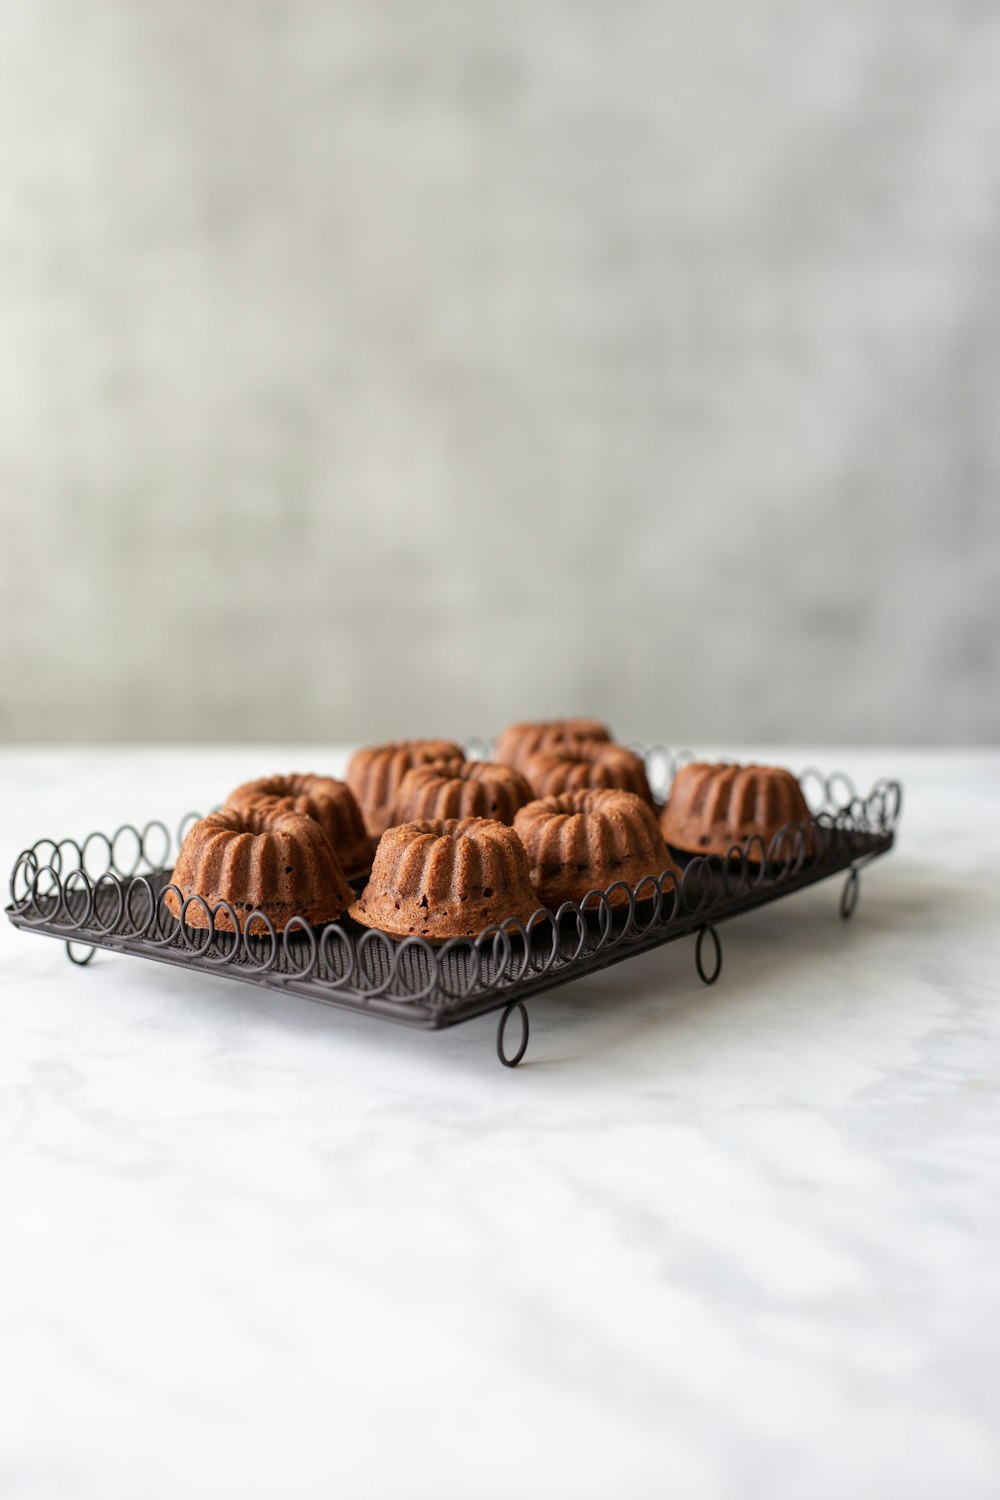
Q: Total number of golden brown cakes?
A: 9